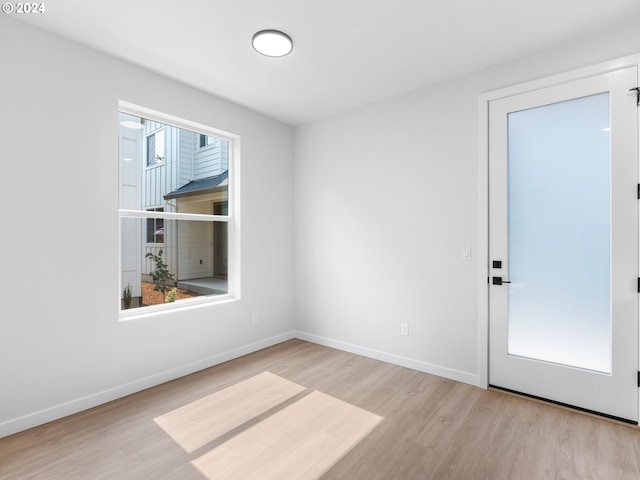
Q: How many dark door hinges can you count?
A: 4